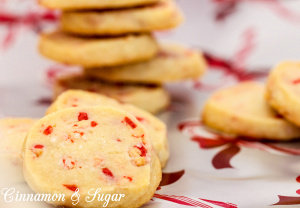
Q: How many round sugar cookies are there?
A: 10